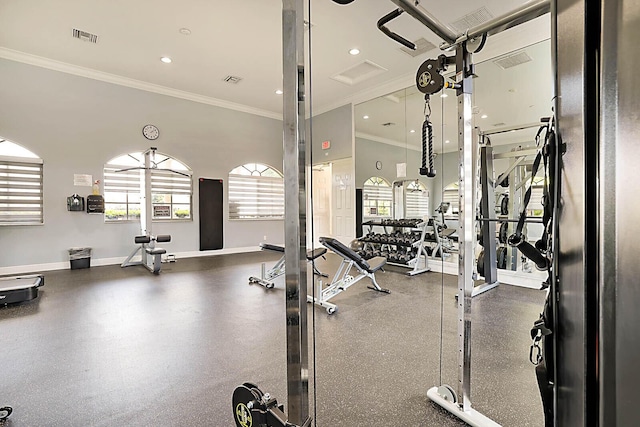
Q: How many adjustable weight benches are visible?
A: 2